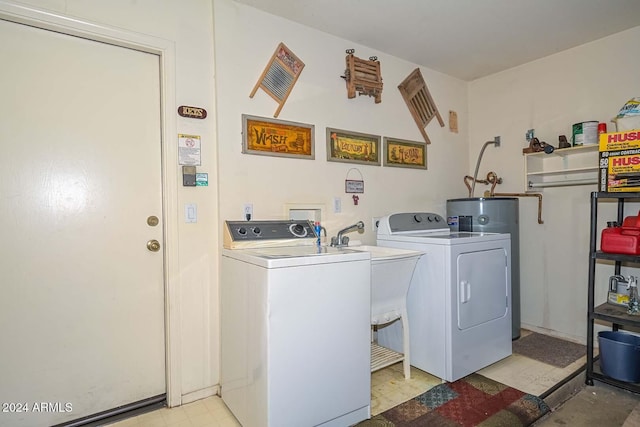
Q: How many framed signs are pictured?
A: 3